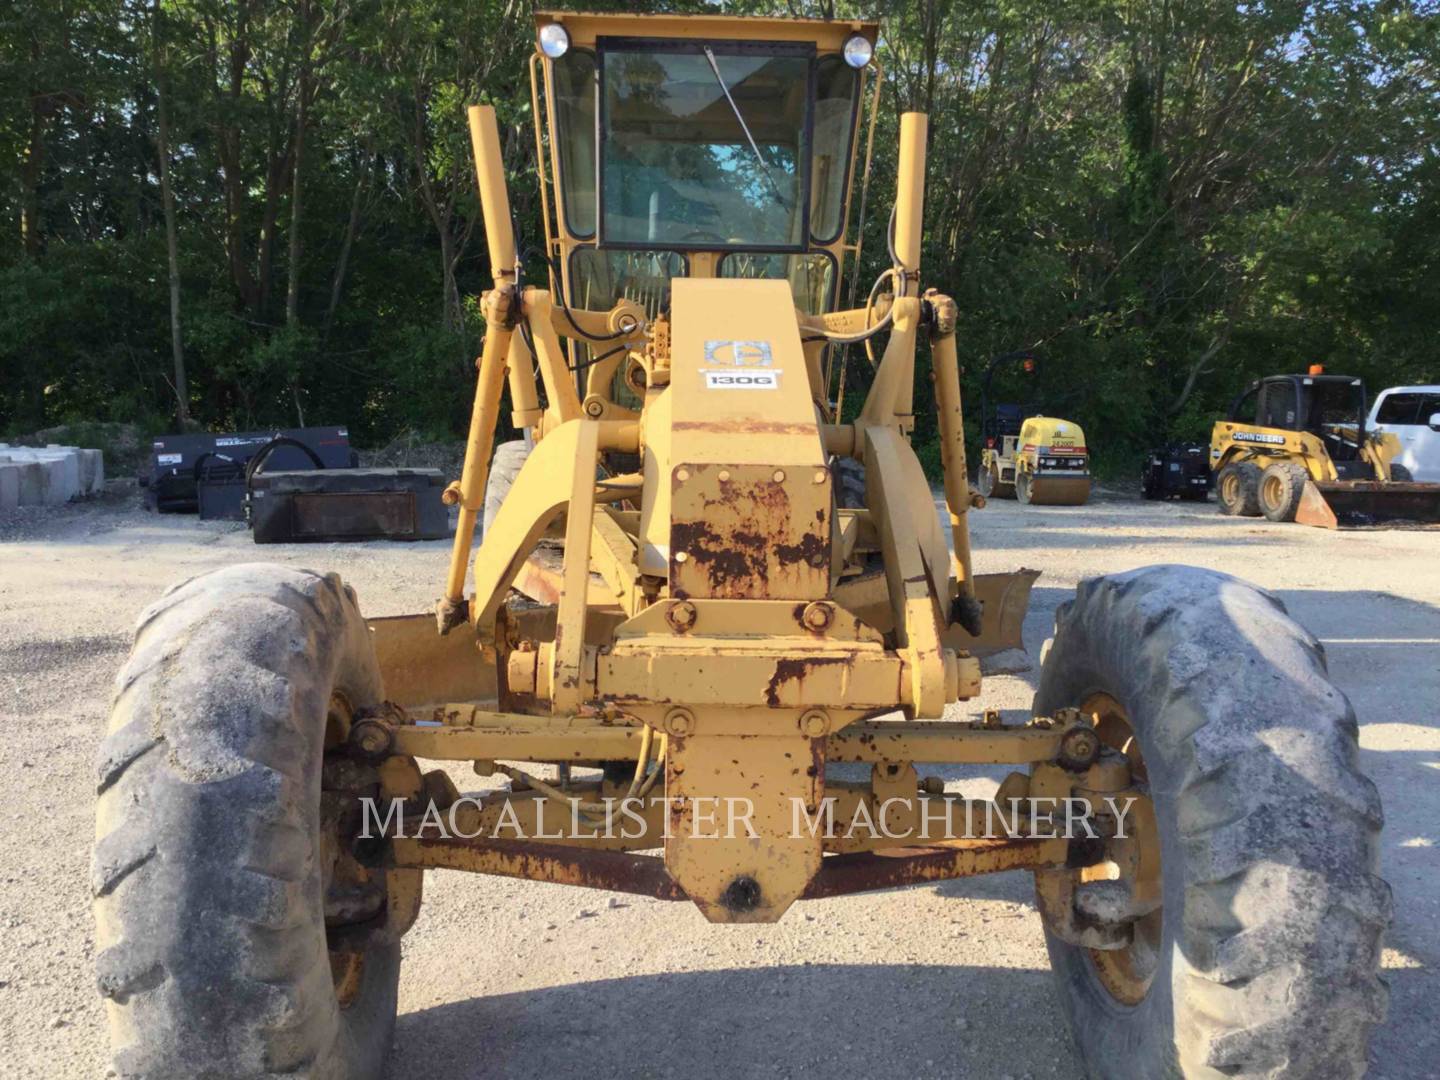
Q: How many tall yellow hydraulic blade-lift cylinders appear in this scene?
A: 2